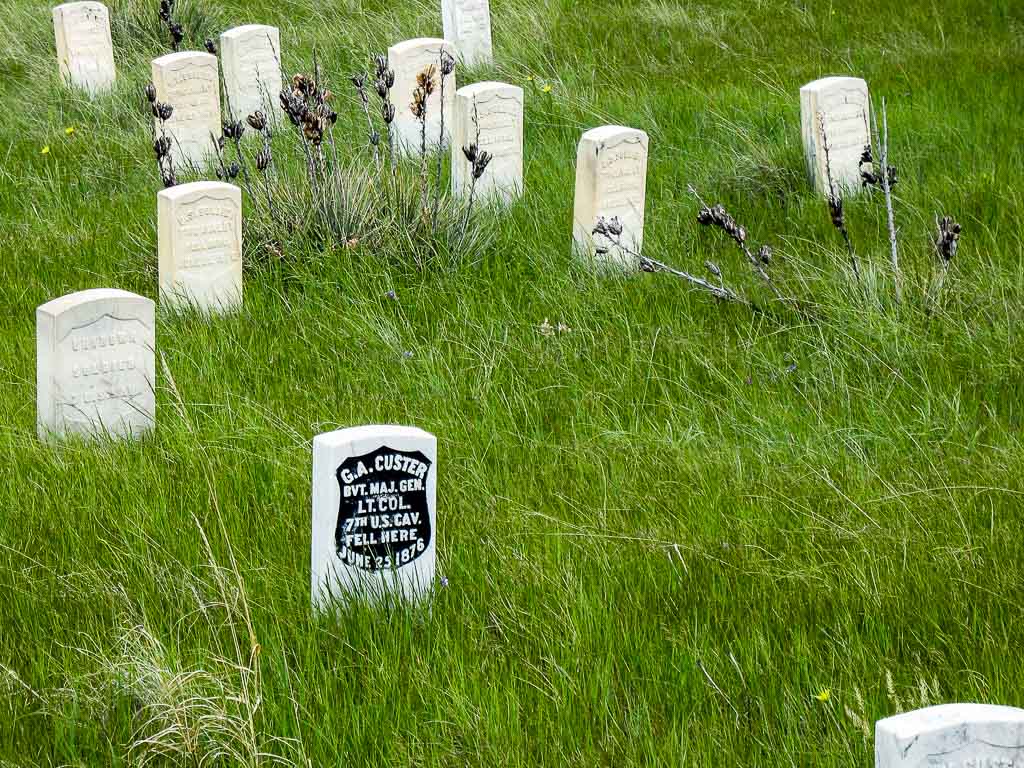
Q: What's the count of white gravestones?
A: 12